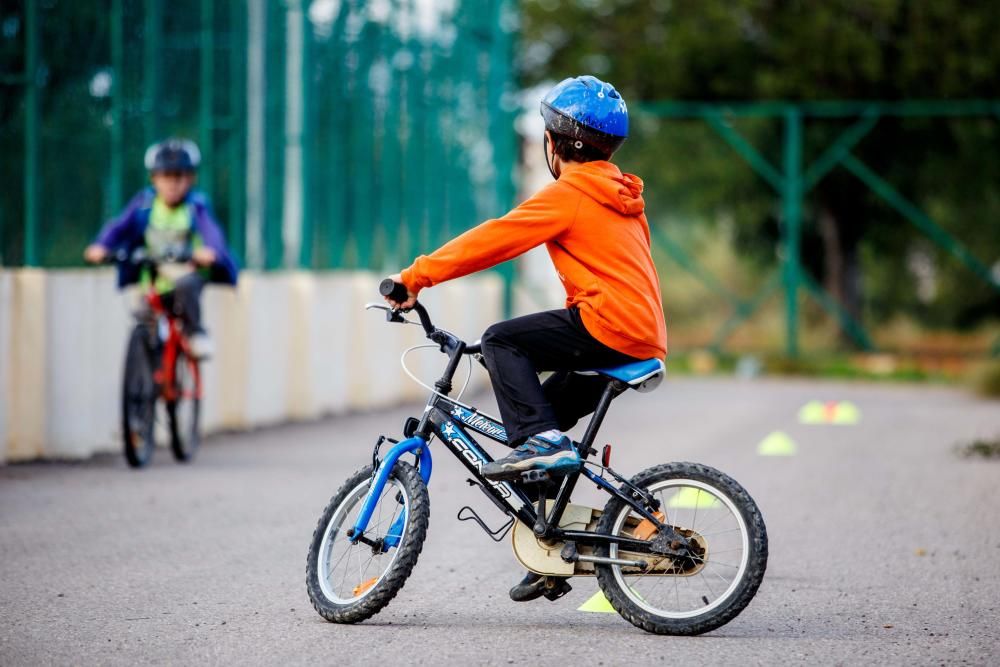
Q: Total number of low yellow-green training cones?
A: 5